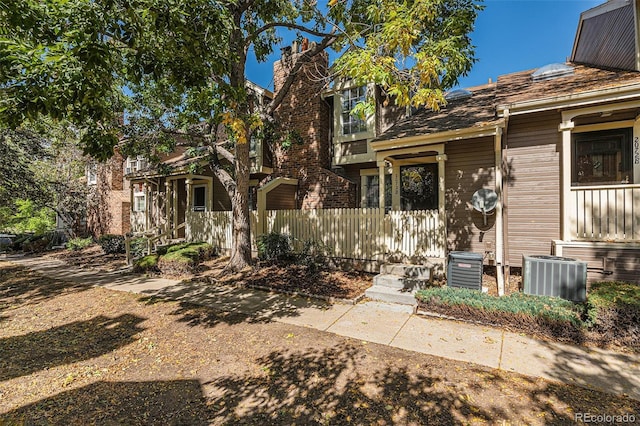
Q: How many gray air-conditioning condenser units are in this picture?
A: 2